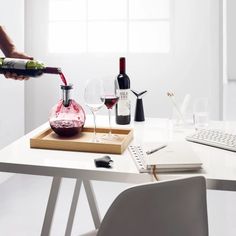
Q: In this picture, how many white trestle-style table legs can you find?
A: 3